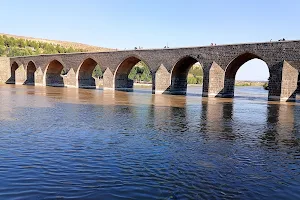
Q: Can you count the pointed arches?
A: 7